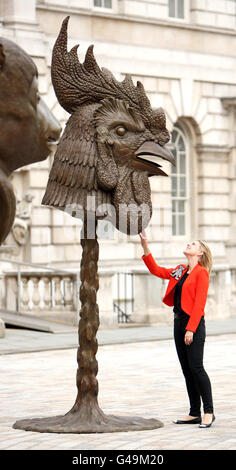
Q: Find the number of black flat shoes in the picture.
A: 2